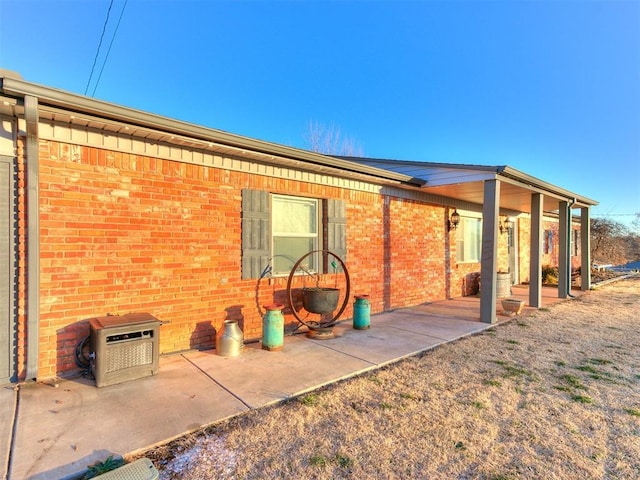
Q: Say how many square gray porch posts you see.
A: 4